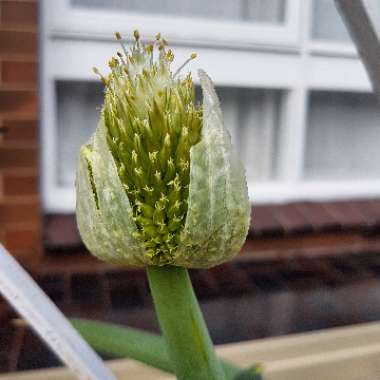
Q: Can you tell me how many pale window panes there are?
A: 4